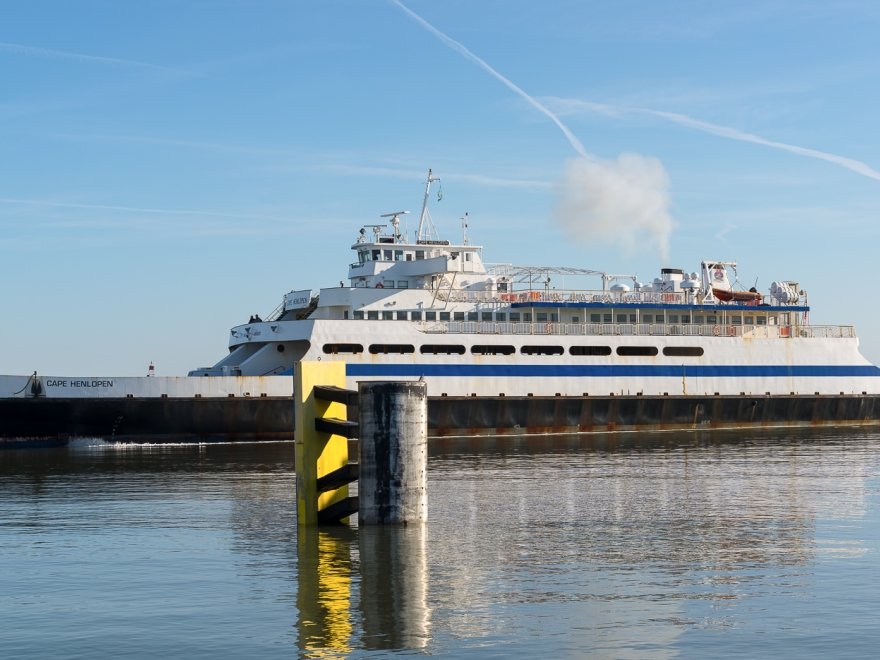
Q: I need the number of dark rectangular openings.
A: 8